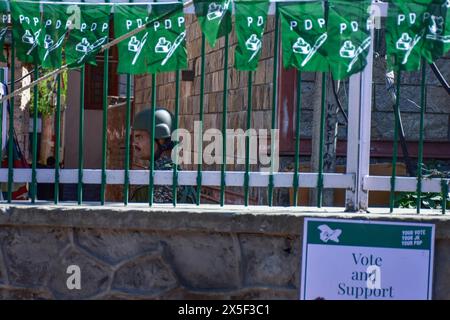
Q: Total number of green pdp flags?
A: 12